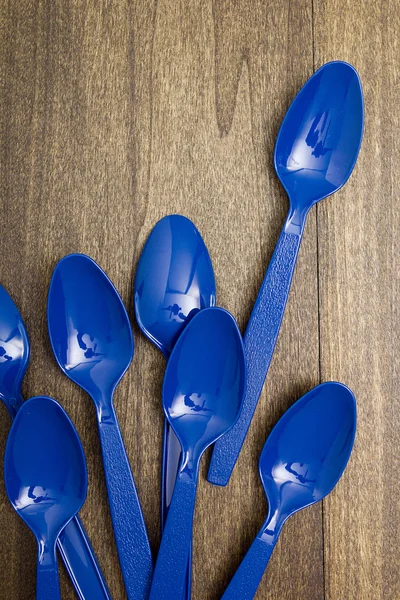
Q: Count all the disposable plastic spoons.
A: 7